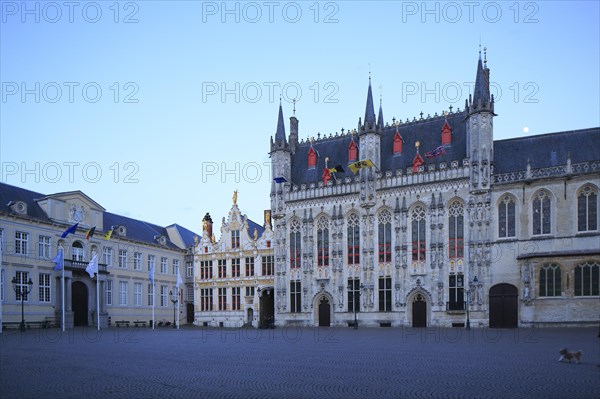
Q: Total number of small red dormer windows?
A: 6